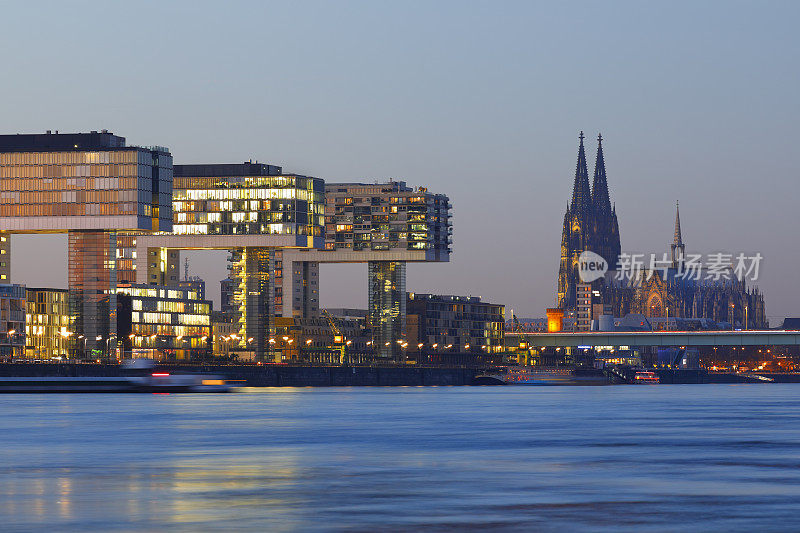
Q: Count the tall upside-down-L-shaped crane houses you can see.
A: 3